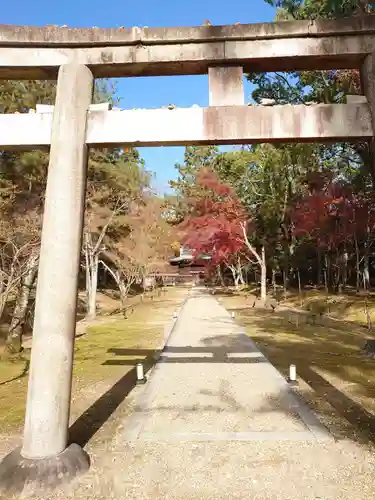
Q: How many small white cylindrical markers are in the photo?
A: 4